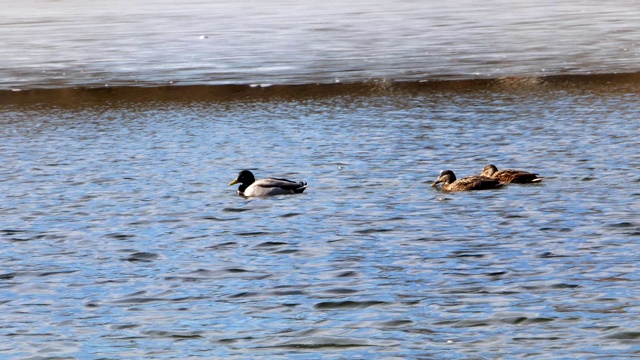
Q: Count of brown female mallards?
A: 2